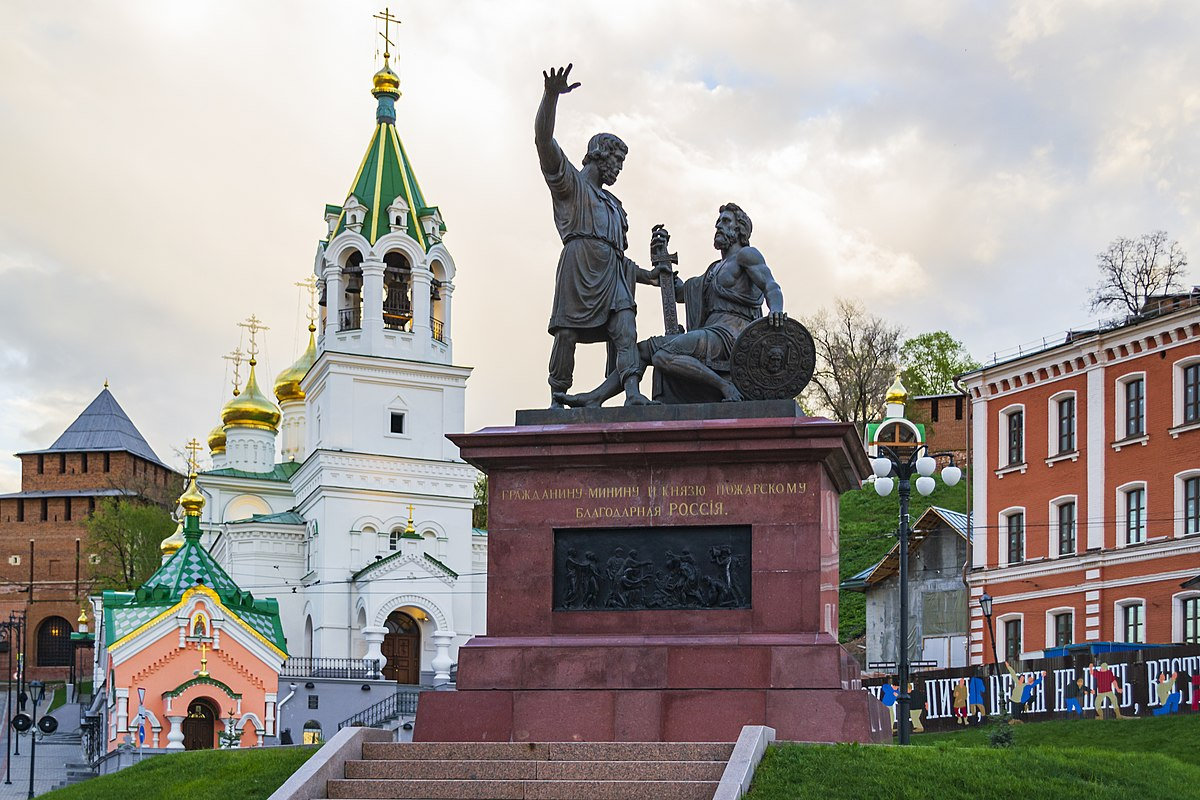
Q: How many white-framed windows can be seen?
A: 12